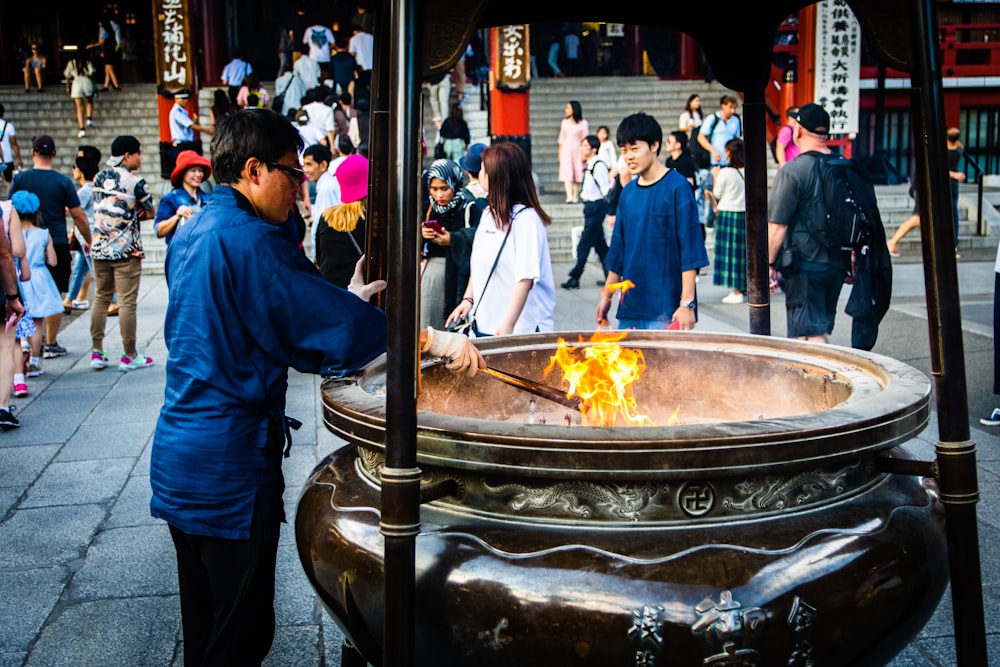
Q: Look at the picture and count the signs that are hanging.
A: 3